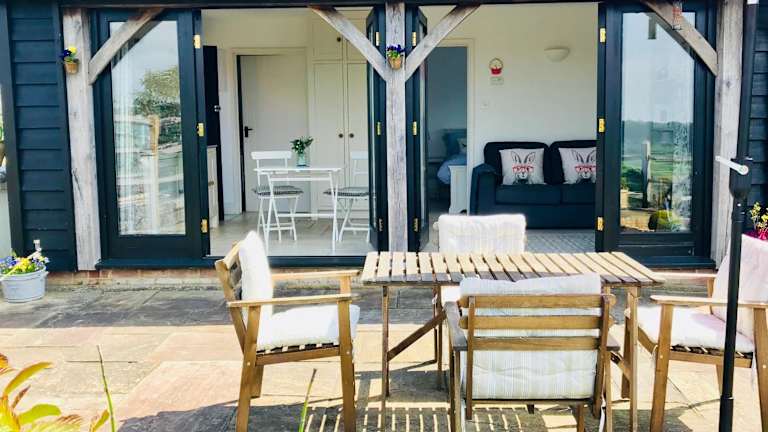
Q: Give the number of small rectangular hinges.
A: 12